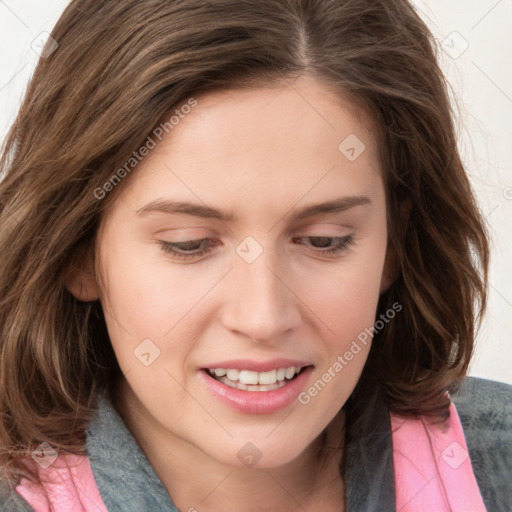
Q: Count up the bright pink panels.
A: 2